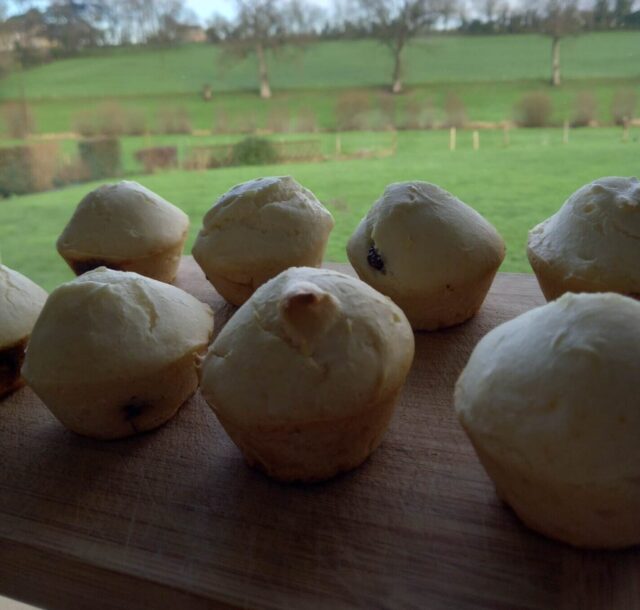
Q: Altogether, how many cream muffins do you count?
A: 8